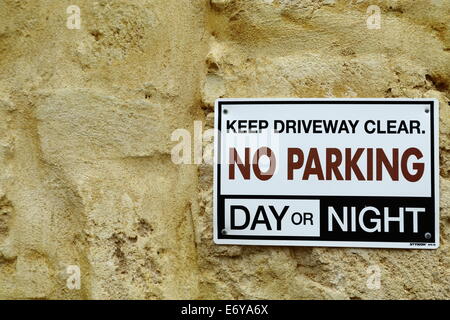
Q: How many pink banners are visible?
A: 0